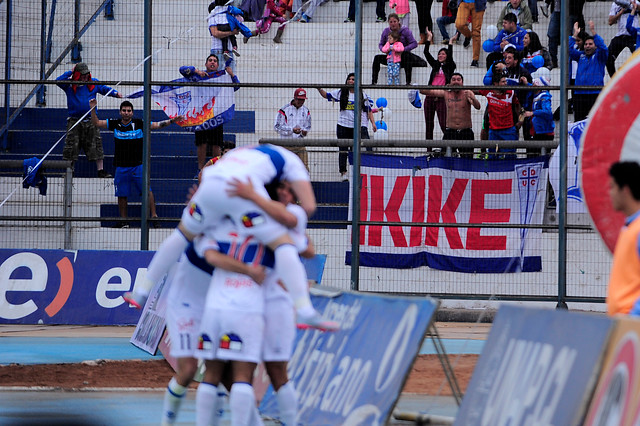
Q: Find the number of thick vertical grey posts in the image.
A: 3